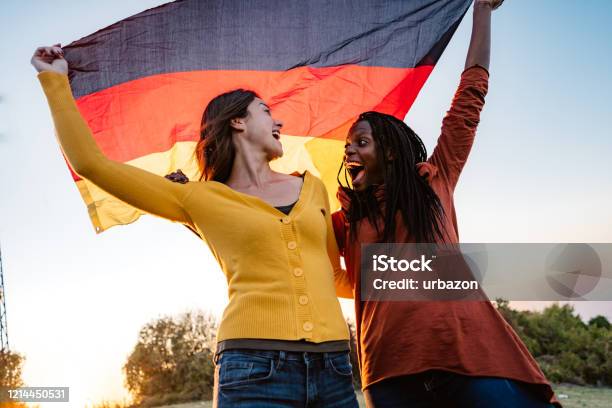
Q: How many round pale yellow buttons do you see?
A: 5